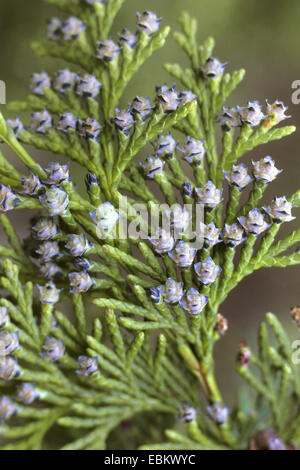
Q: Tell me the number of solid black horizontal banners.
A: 1